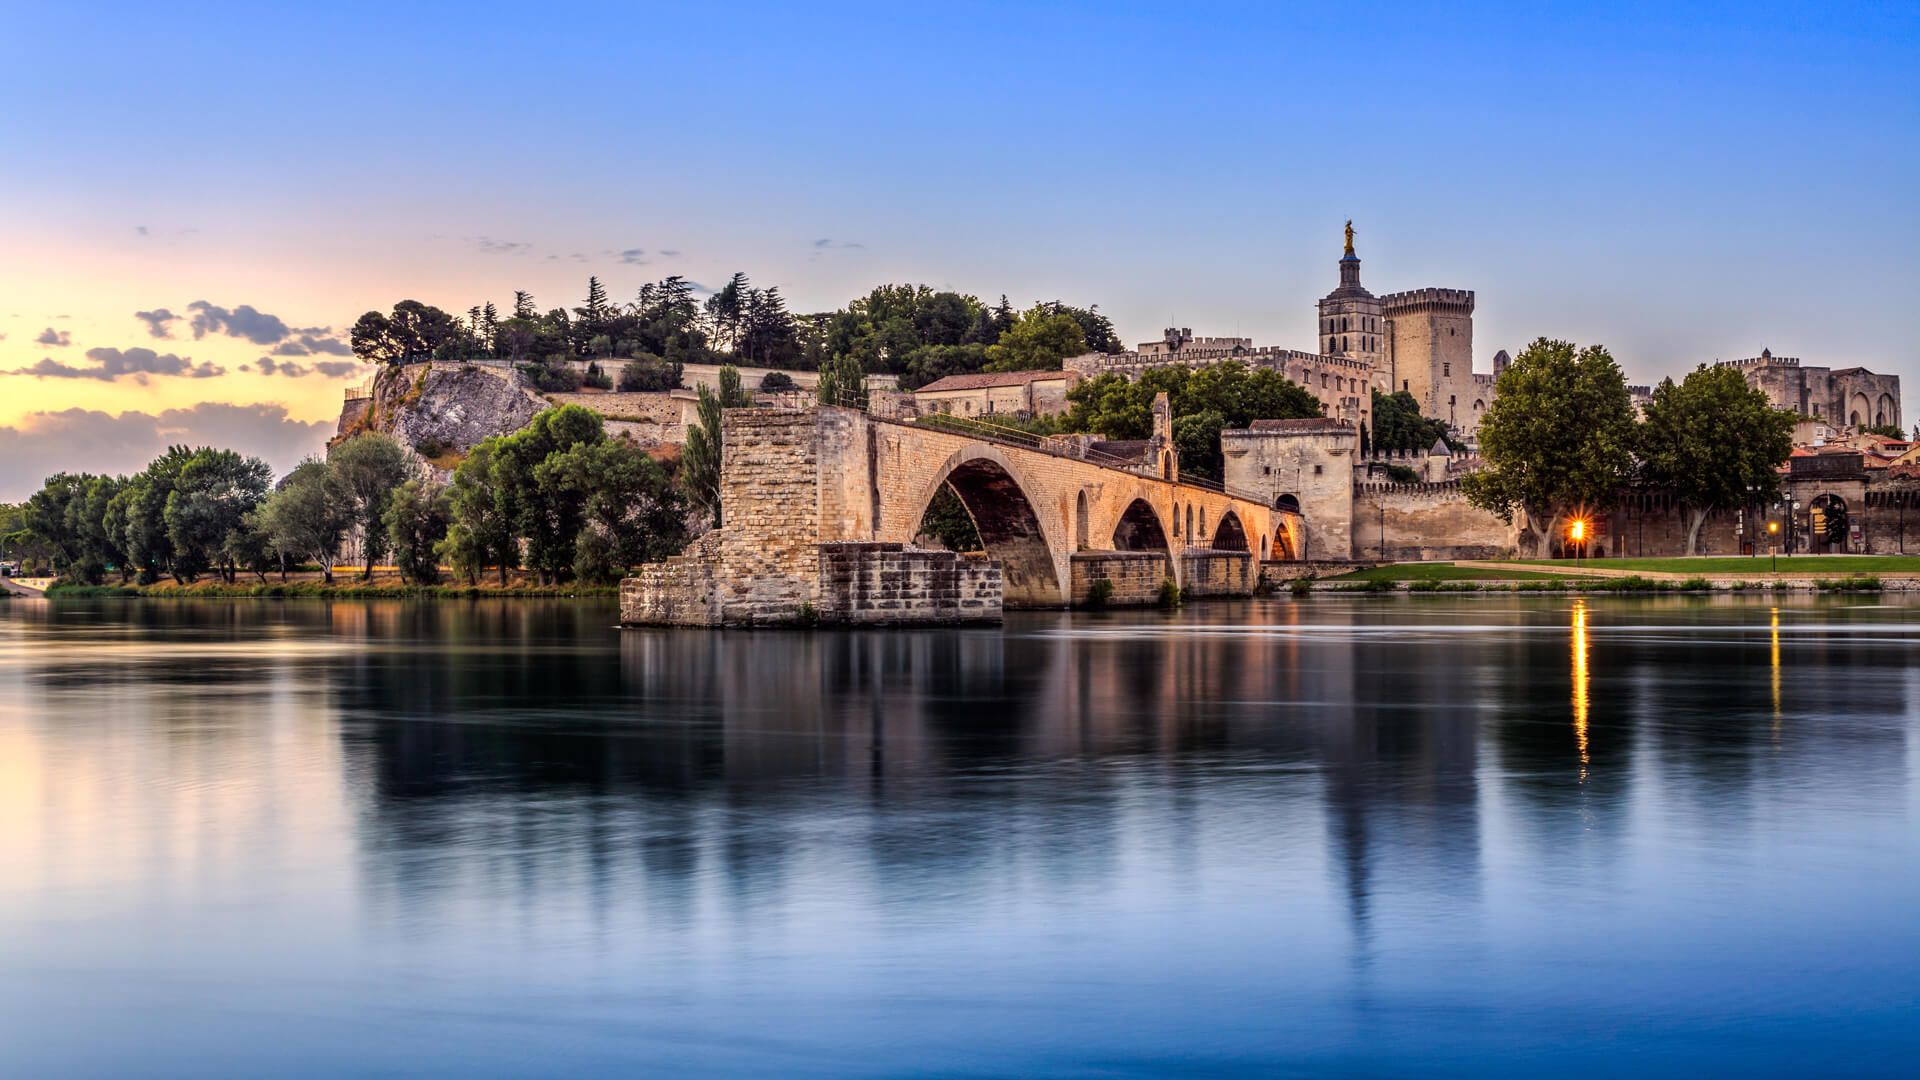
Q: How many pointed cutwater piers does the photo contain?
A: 3